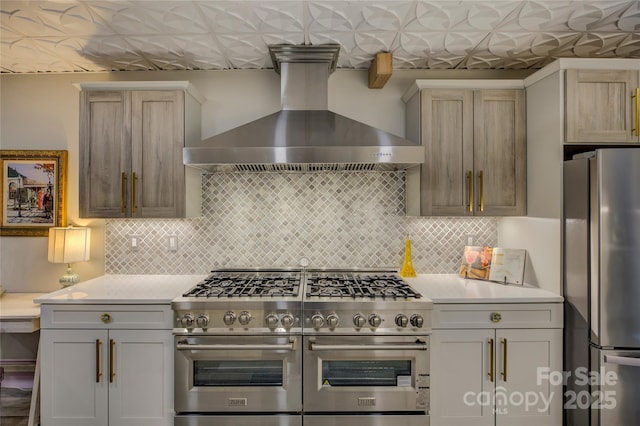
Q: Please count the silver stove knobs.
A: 12